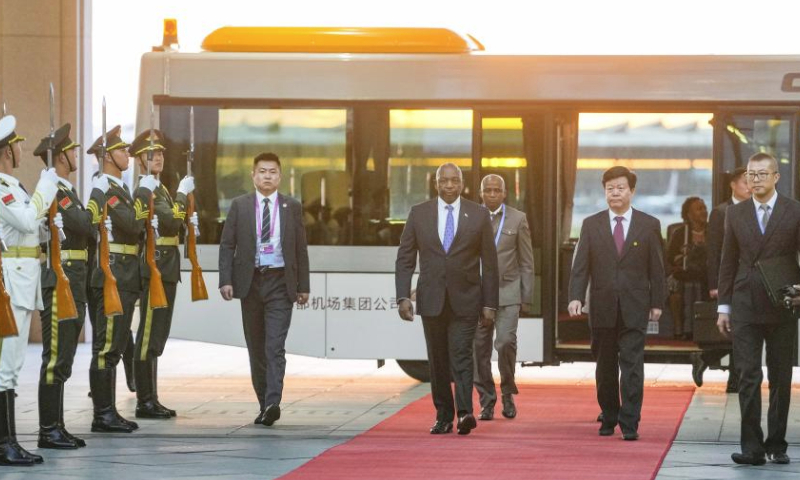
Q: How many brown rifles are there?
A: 5